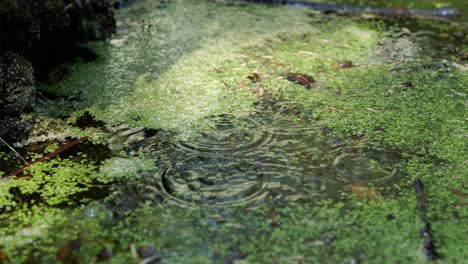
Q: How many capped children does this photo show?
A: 0